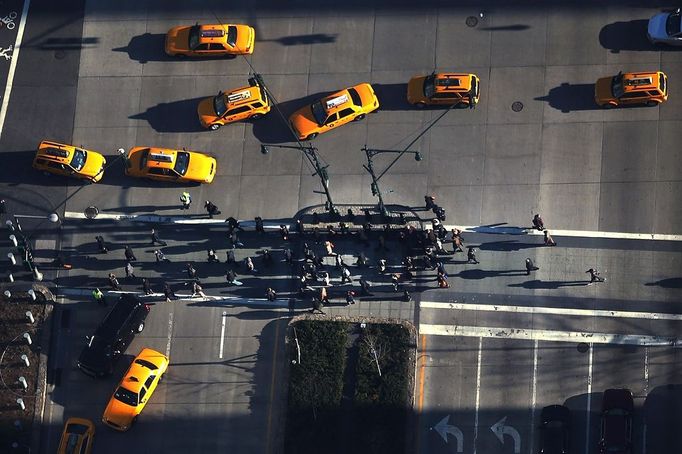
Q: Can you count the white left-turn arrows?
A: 2